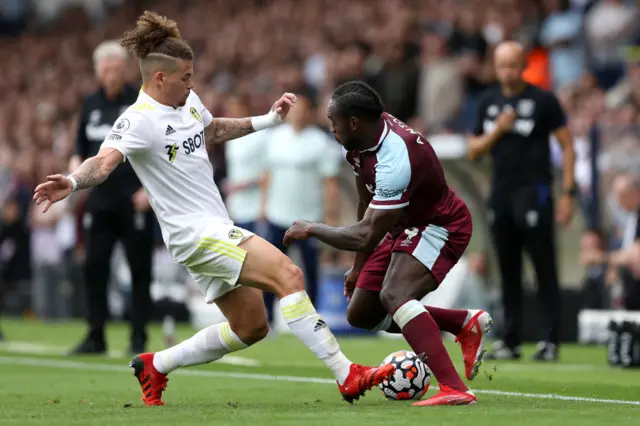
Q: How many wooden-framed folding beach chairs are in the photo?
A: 0